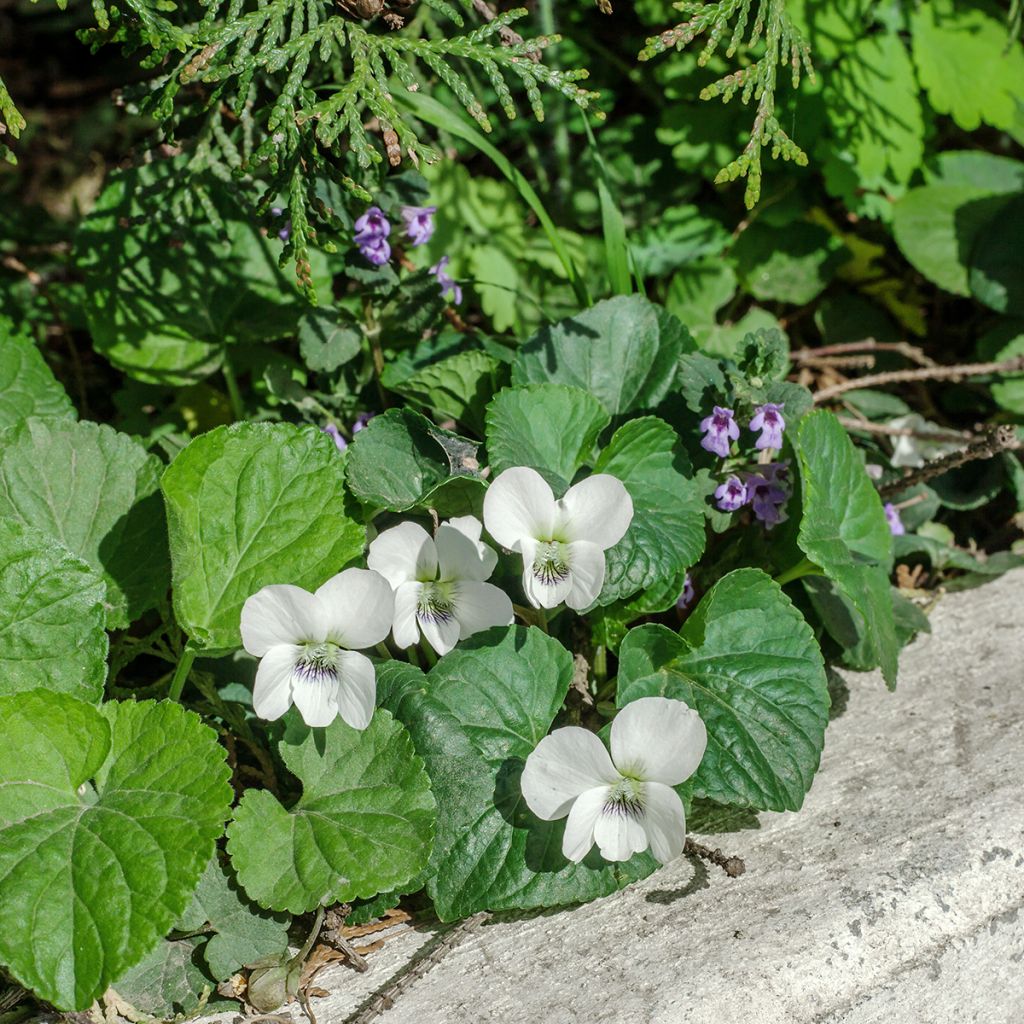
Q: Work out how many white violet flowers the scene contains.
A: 4